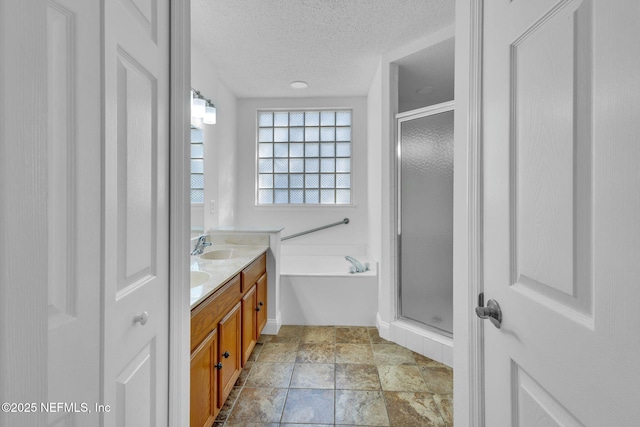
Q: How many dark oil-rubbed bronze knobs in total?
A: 4